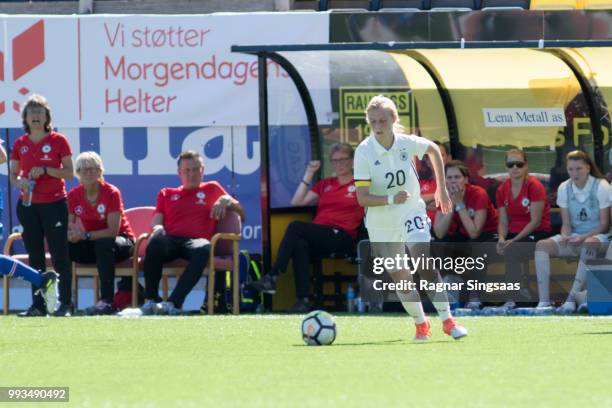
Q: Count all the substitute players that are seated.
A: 1